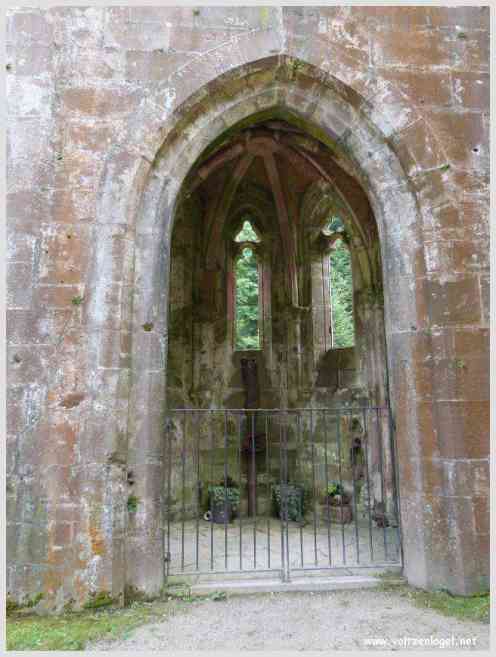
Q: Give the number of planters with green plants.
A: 3